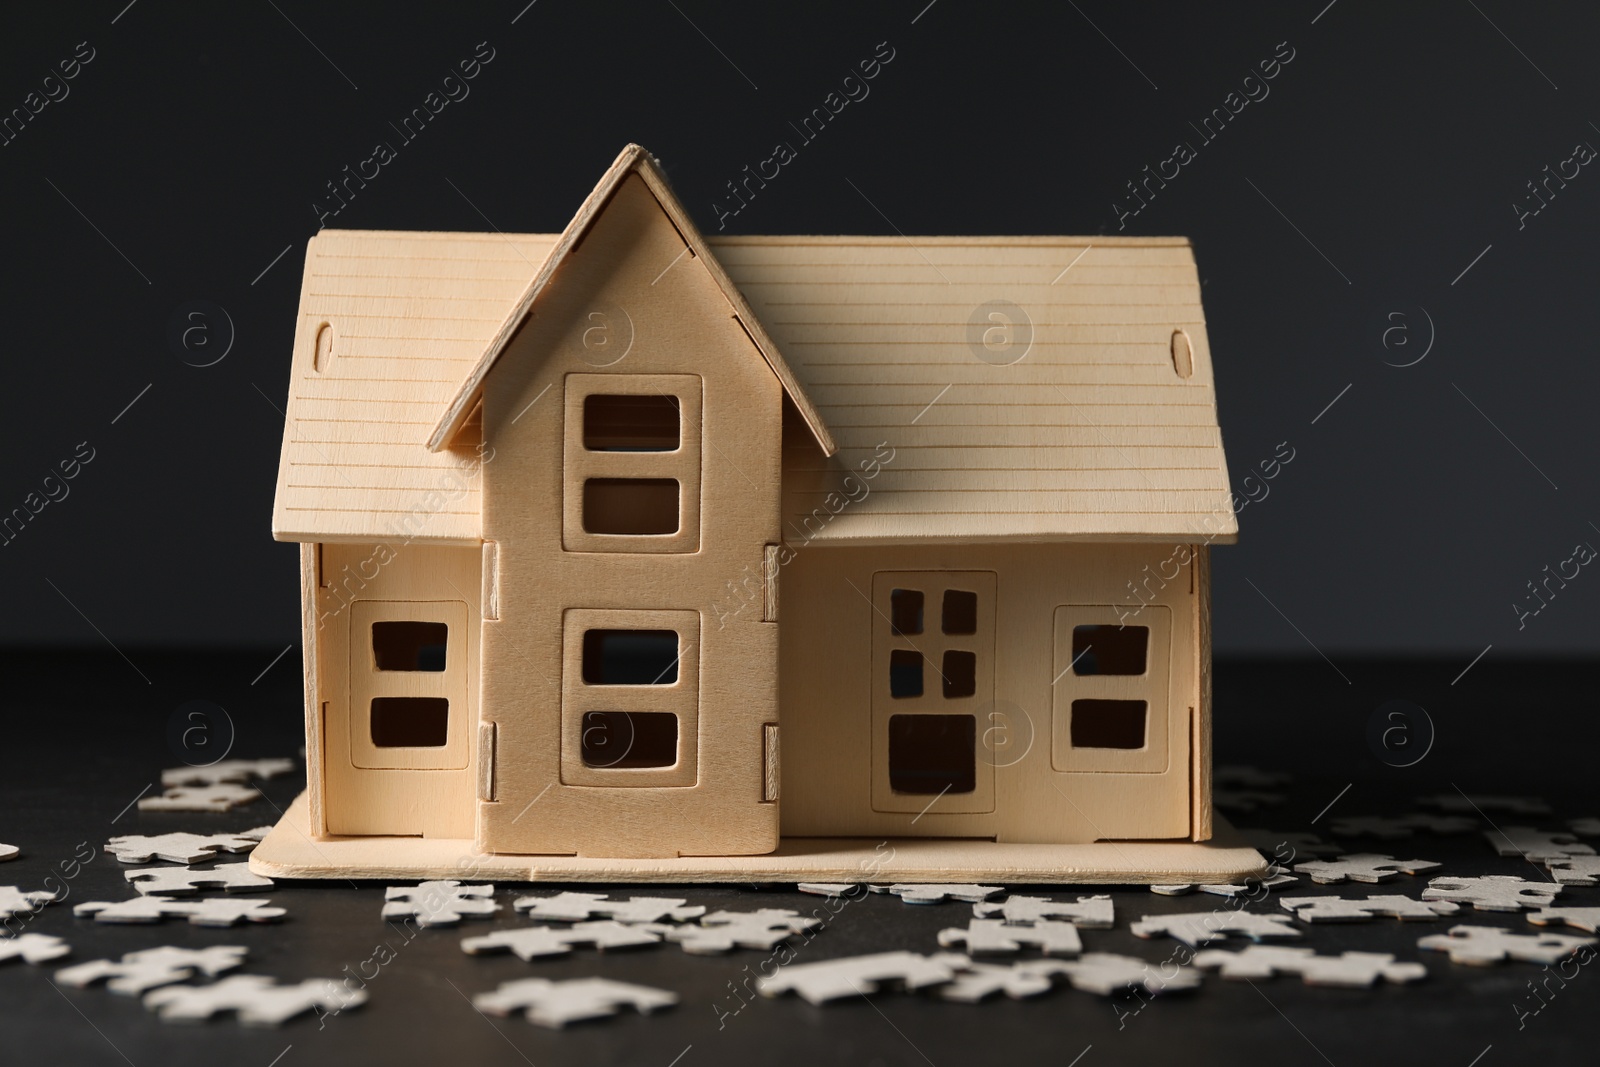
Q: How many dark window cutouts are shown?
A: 13